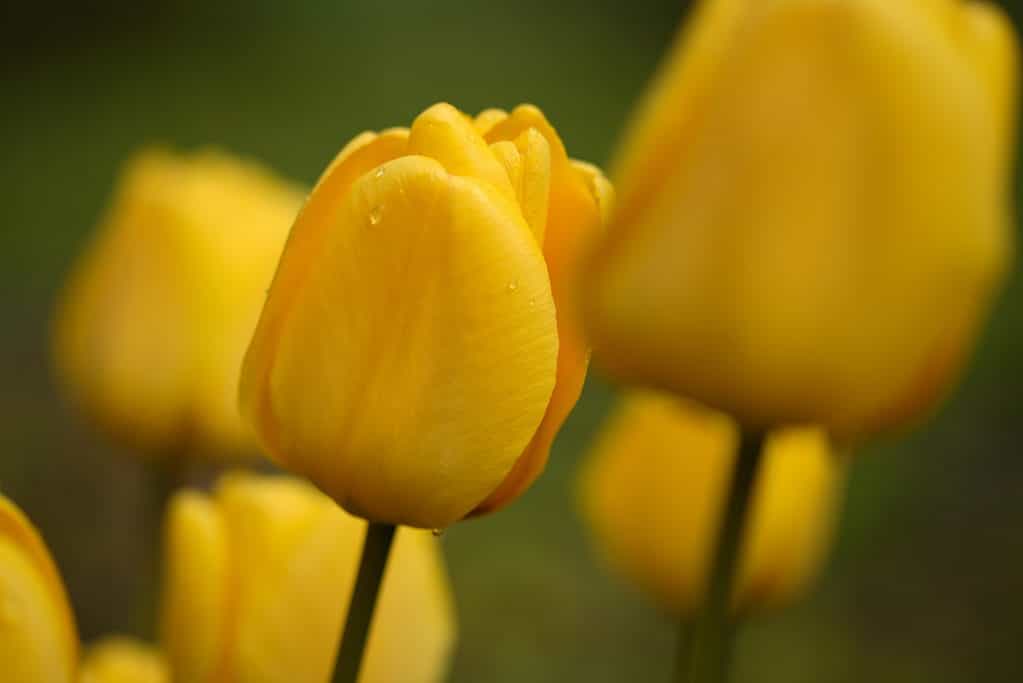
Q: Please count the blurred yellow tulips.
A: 6